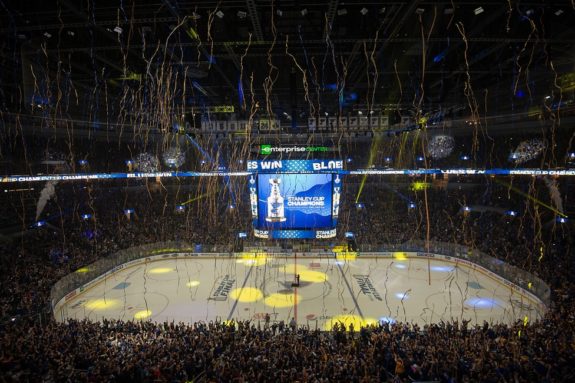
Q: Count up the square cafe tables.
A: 0